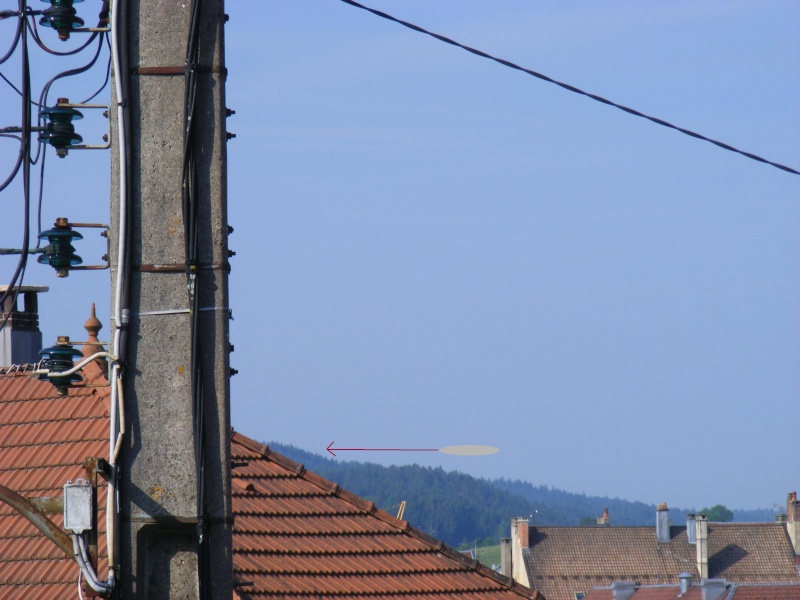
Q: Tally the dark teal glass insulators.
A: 4